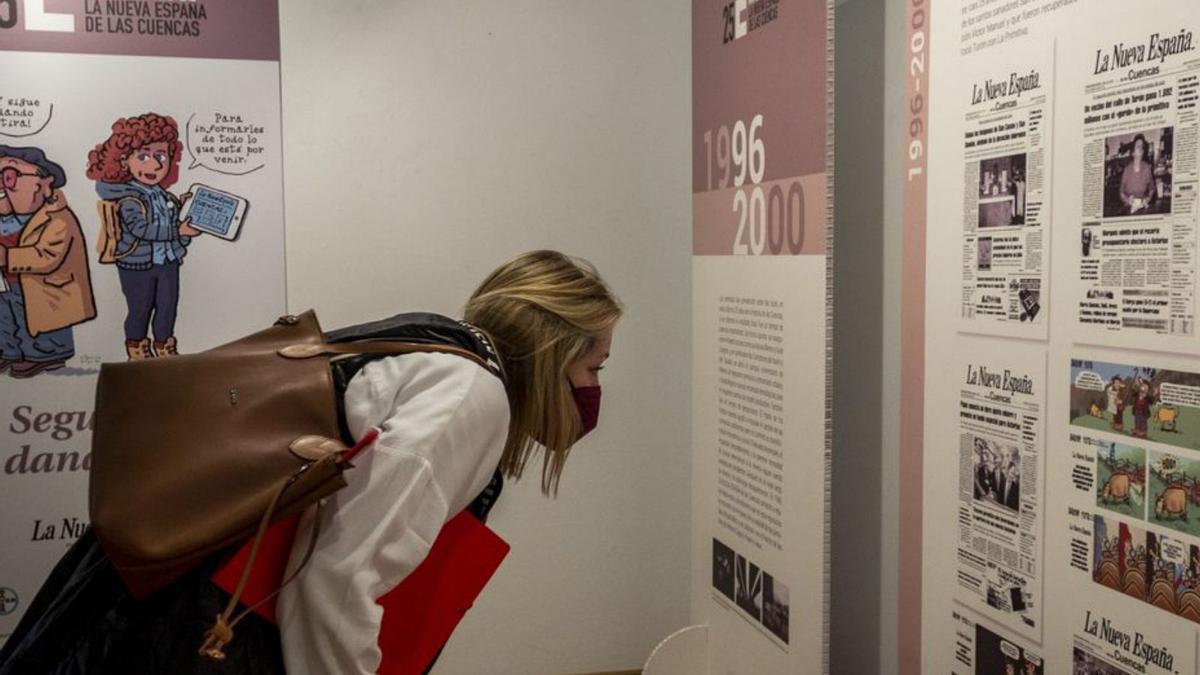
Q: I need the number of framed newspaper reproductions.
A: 4